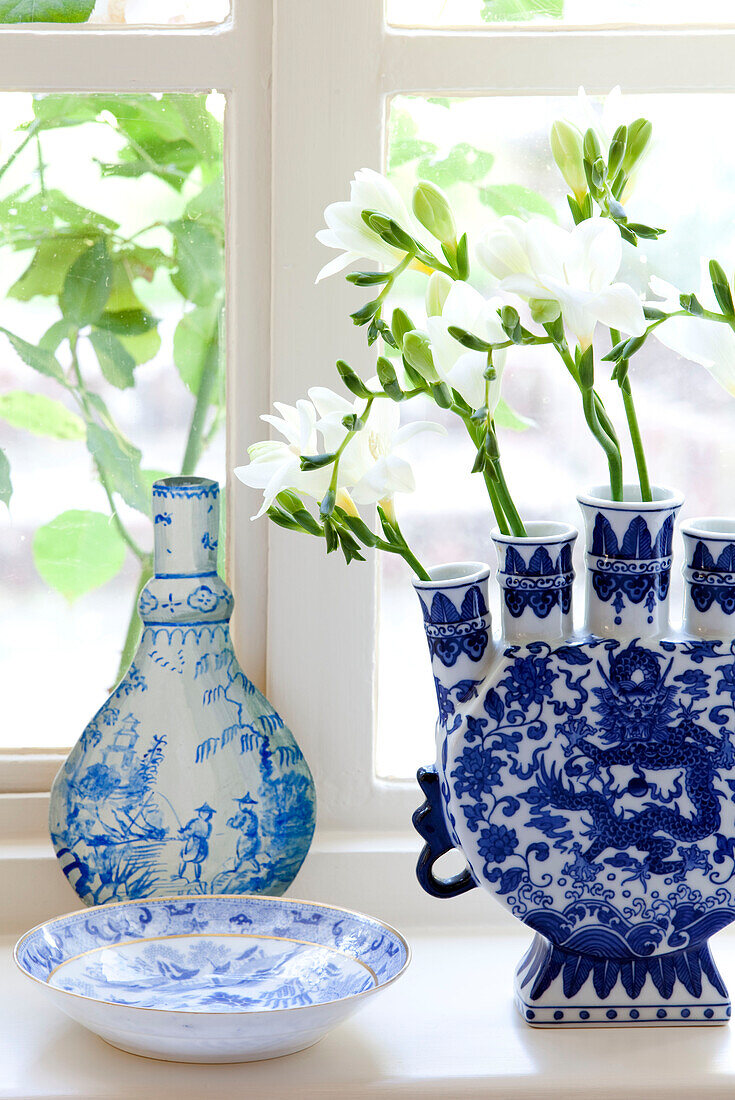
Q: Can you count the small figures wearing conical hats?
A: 2